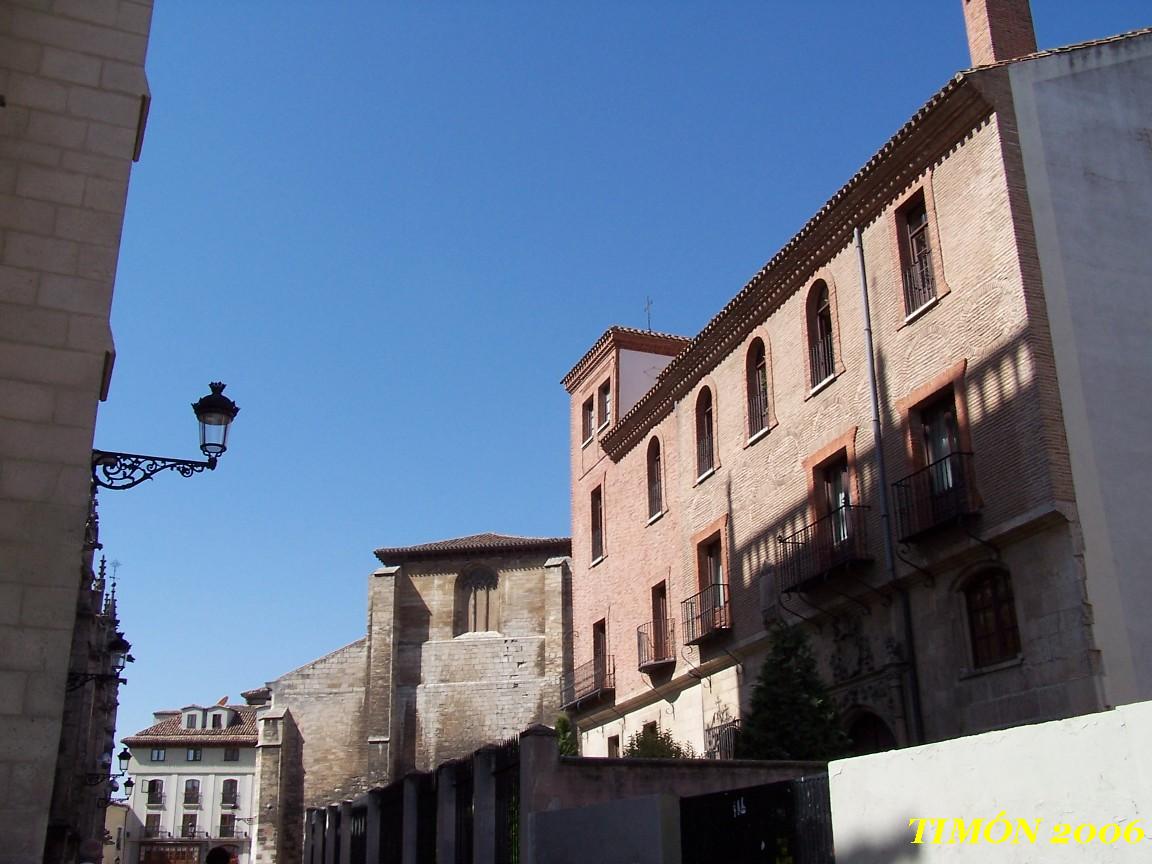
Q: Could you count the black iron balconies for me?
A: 5